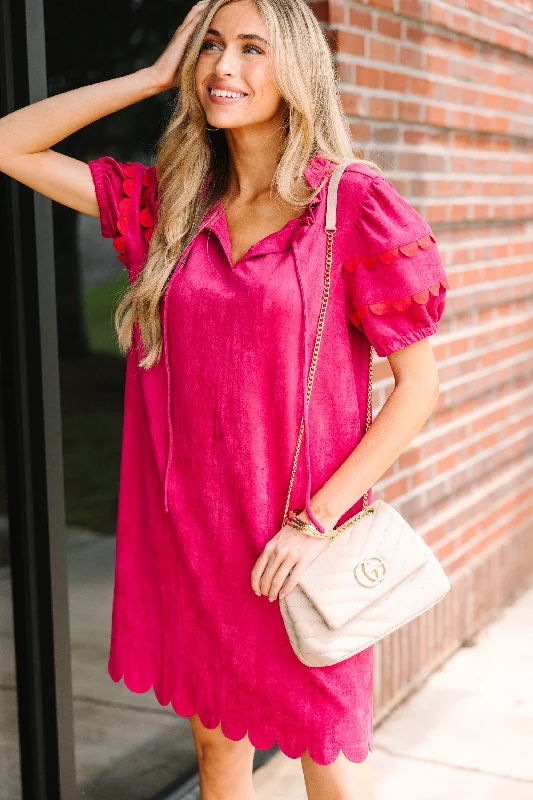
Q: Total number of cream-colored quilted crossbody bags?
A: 1